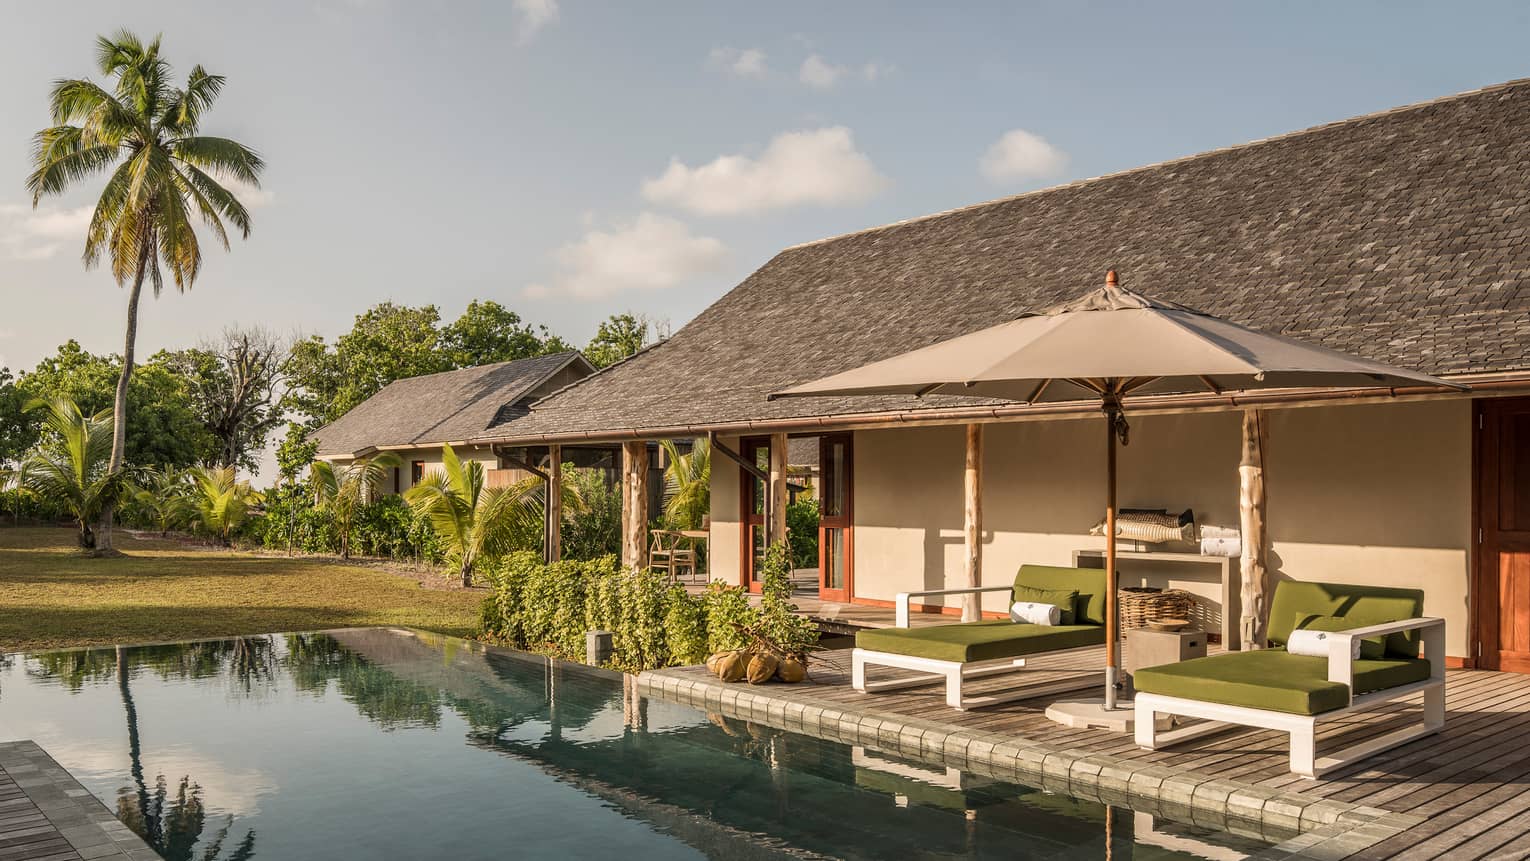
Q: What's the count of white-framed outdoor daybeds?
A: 2